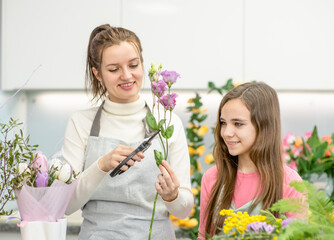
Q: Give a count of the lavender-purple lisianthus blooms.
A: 3